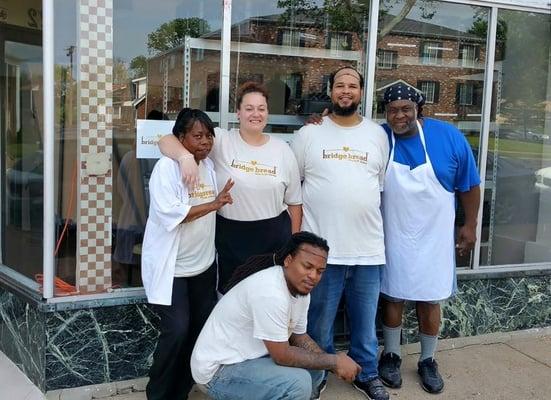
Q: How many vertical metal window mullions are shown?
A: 4